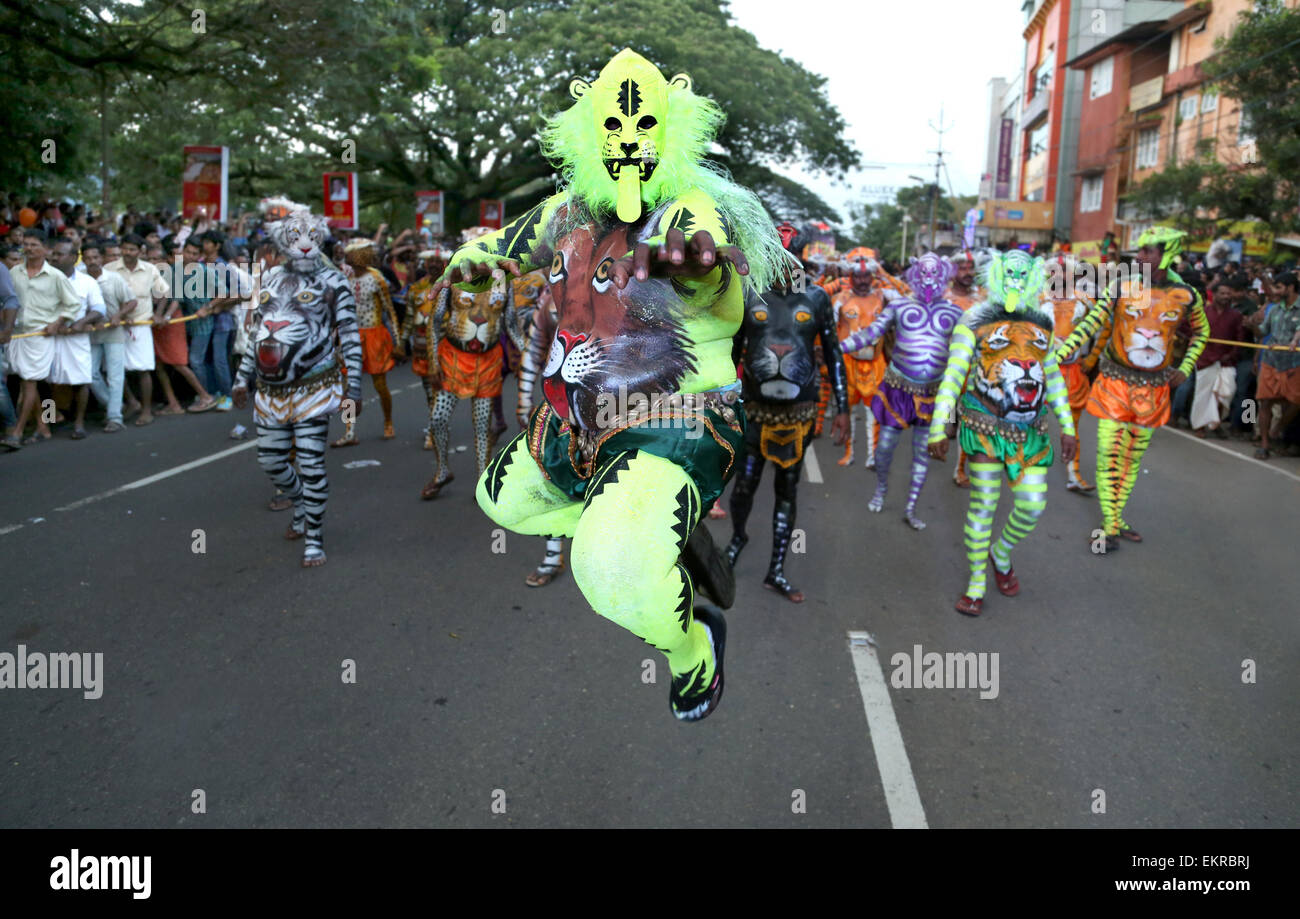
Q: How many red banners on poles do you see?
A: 4